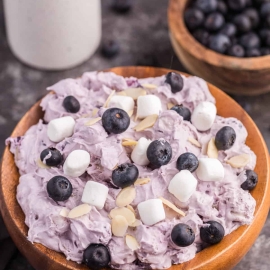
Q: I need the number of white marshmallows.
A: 10